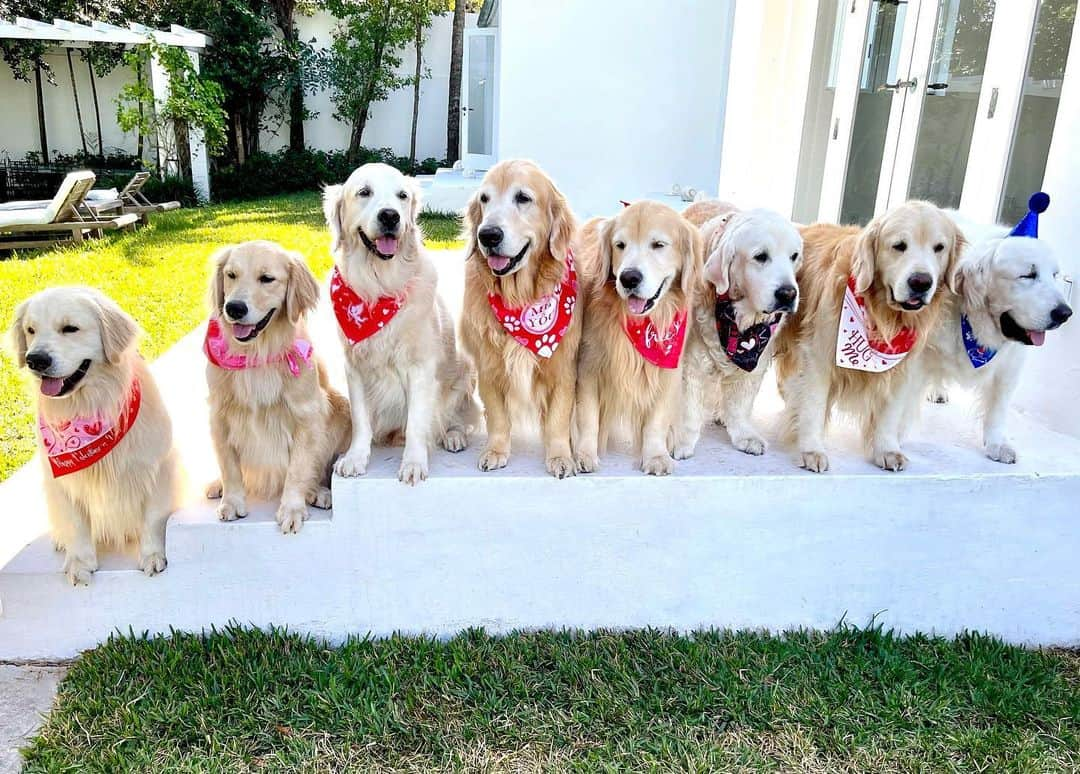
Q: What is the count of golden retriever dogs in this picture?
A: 8